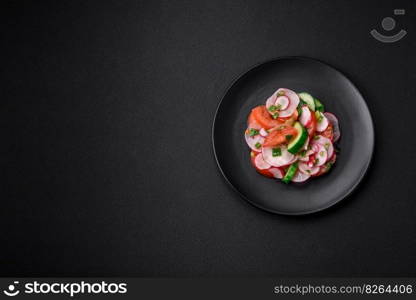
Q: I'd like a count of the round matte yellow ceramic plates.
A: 0